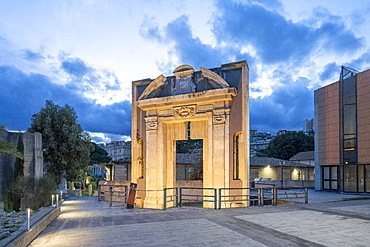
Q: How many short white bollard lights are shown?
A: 4